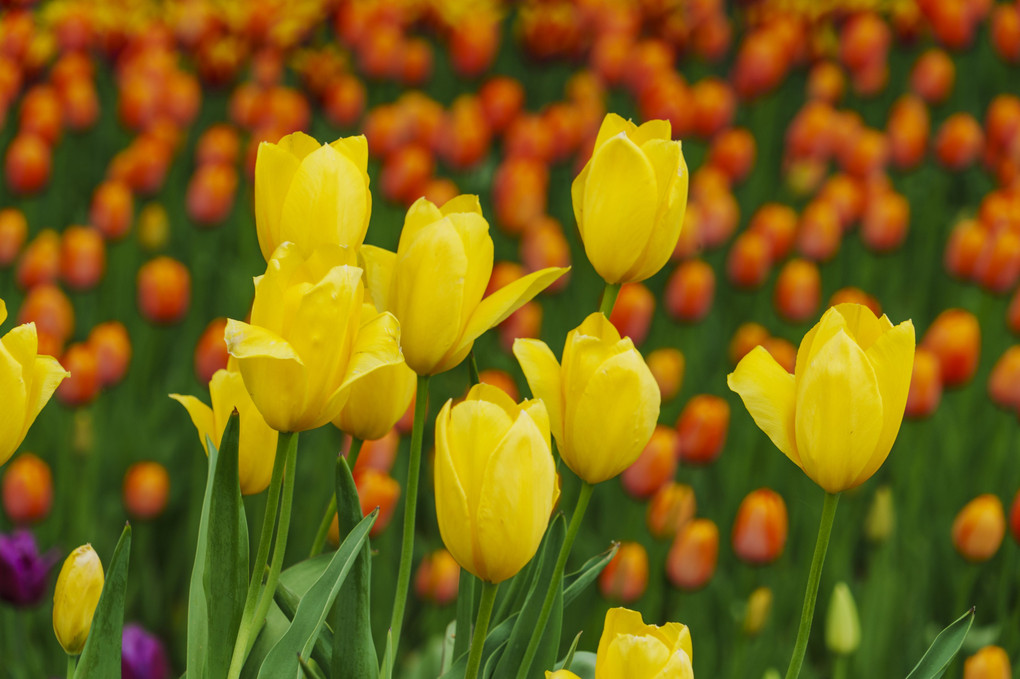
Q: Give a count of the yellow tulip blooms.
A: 12